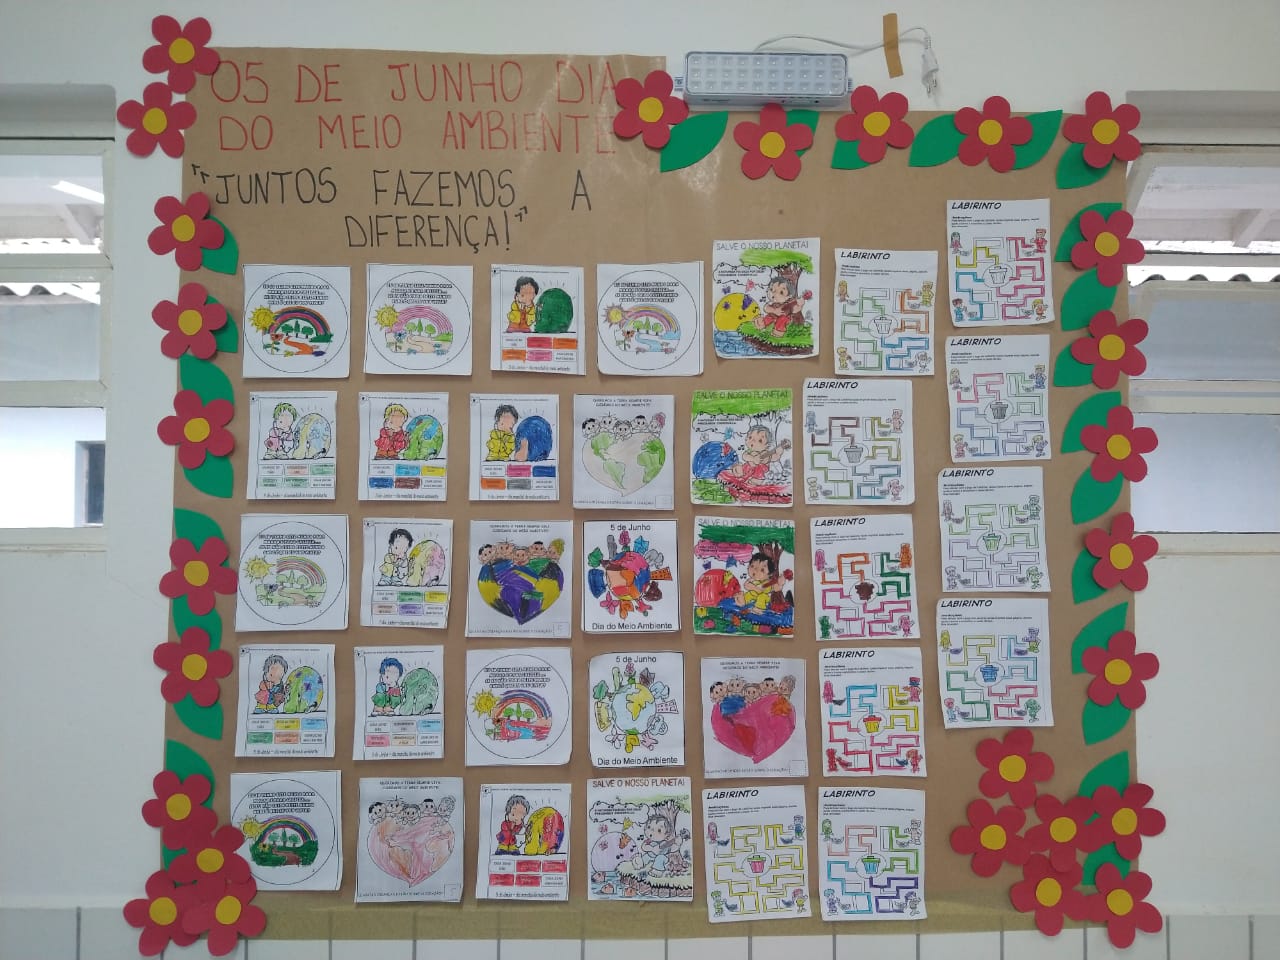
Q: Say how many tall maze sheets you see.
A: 10